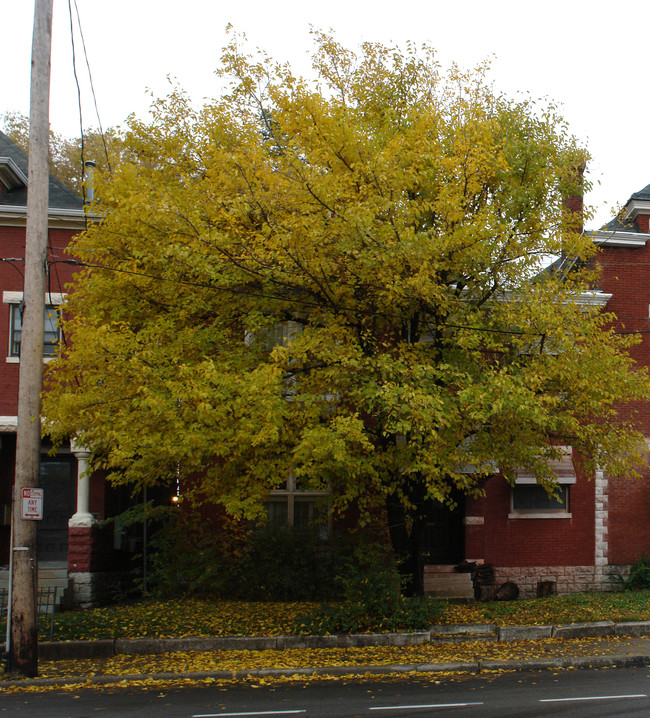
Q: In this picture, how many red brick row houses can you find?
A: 3